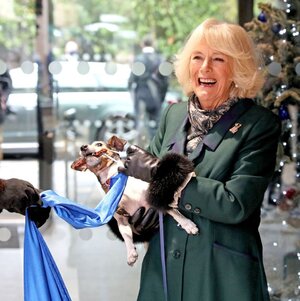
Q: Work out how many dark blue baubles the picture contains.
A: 3